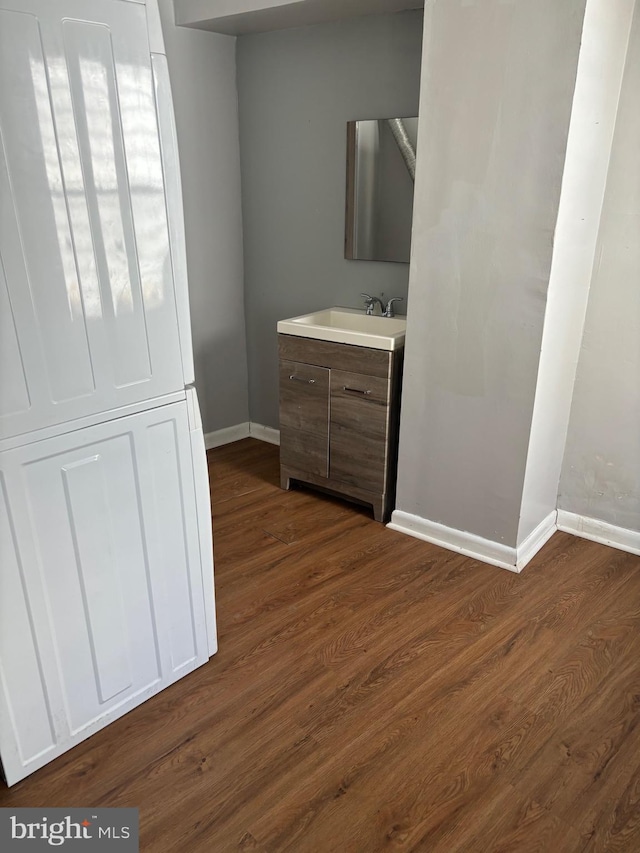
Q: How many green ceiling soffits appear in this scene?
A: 0